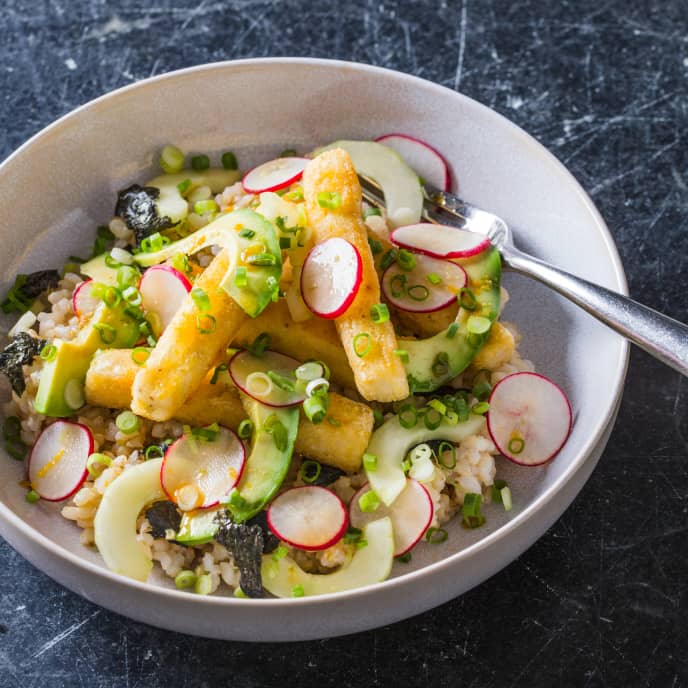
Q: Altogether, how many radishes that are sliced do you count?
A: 13